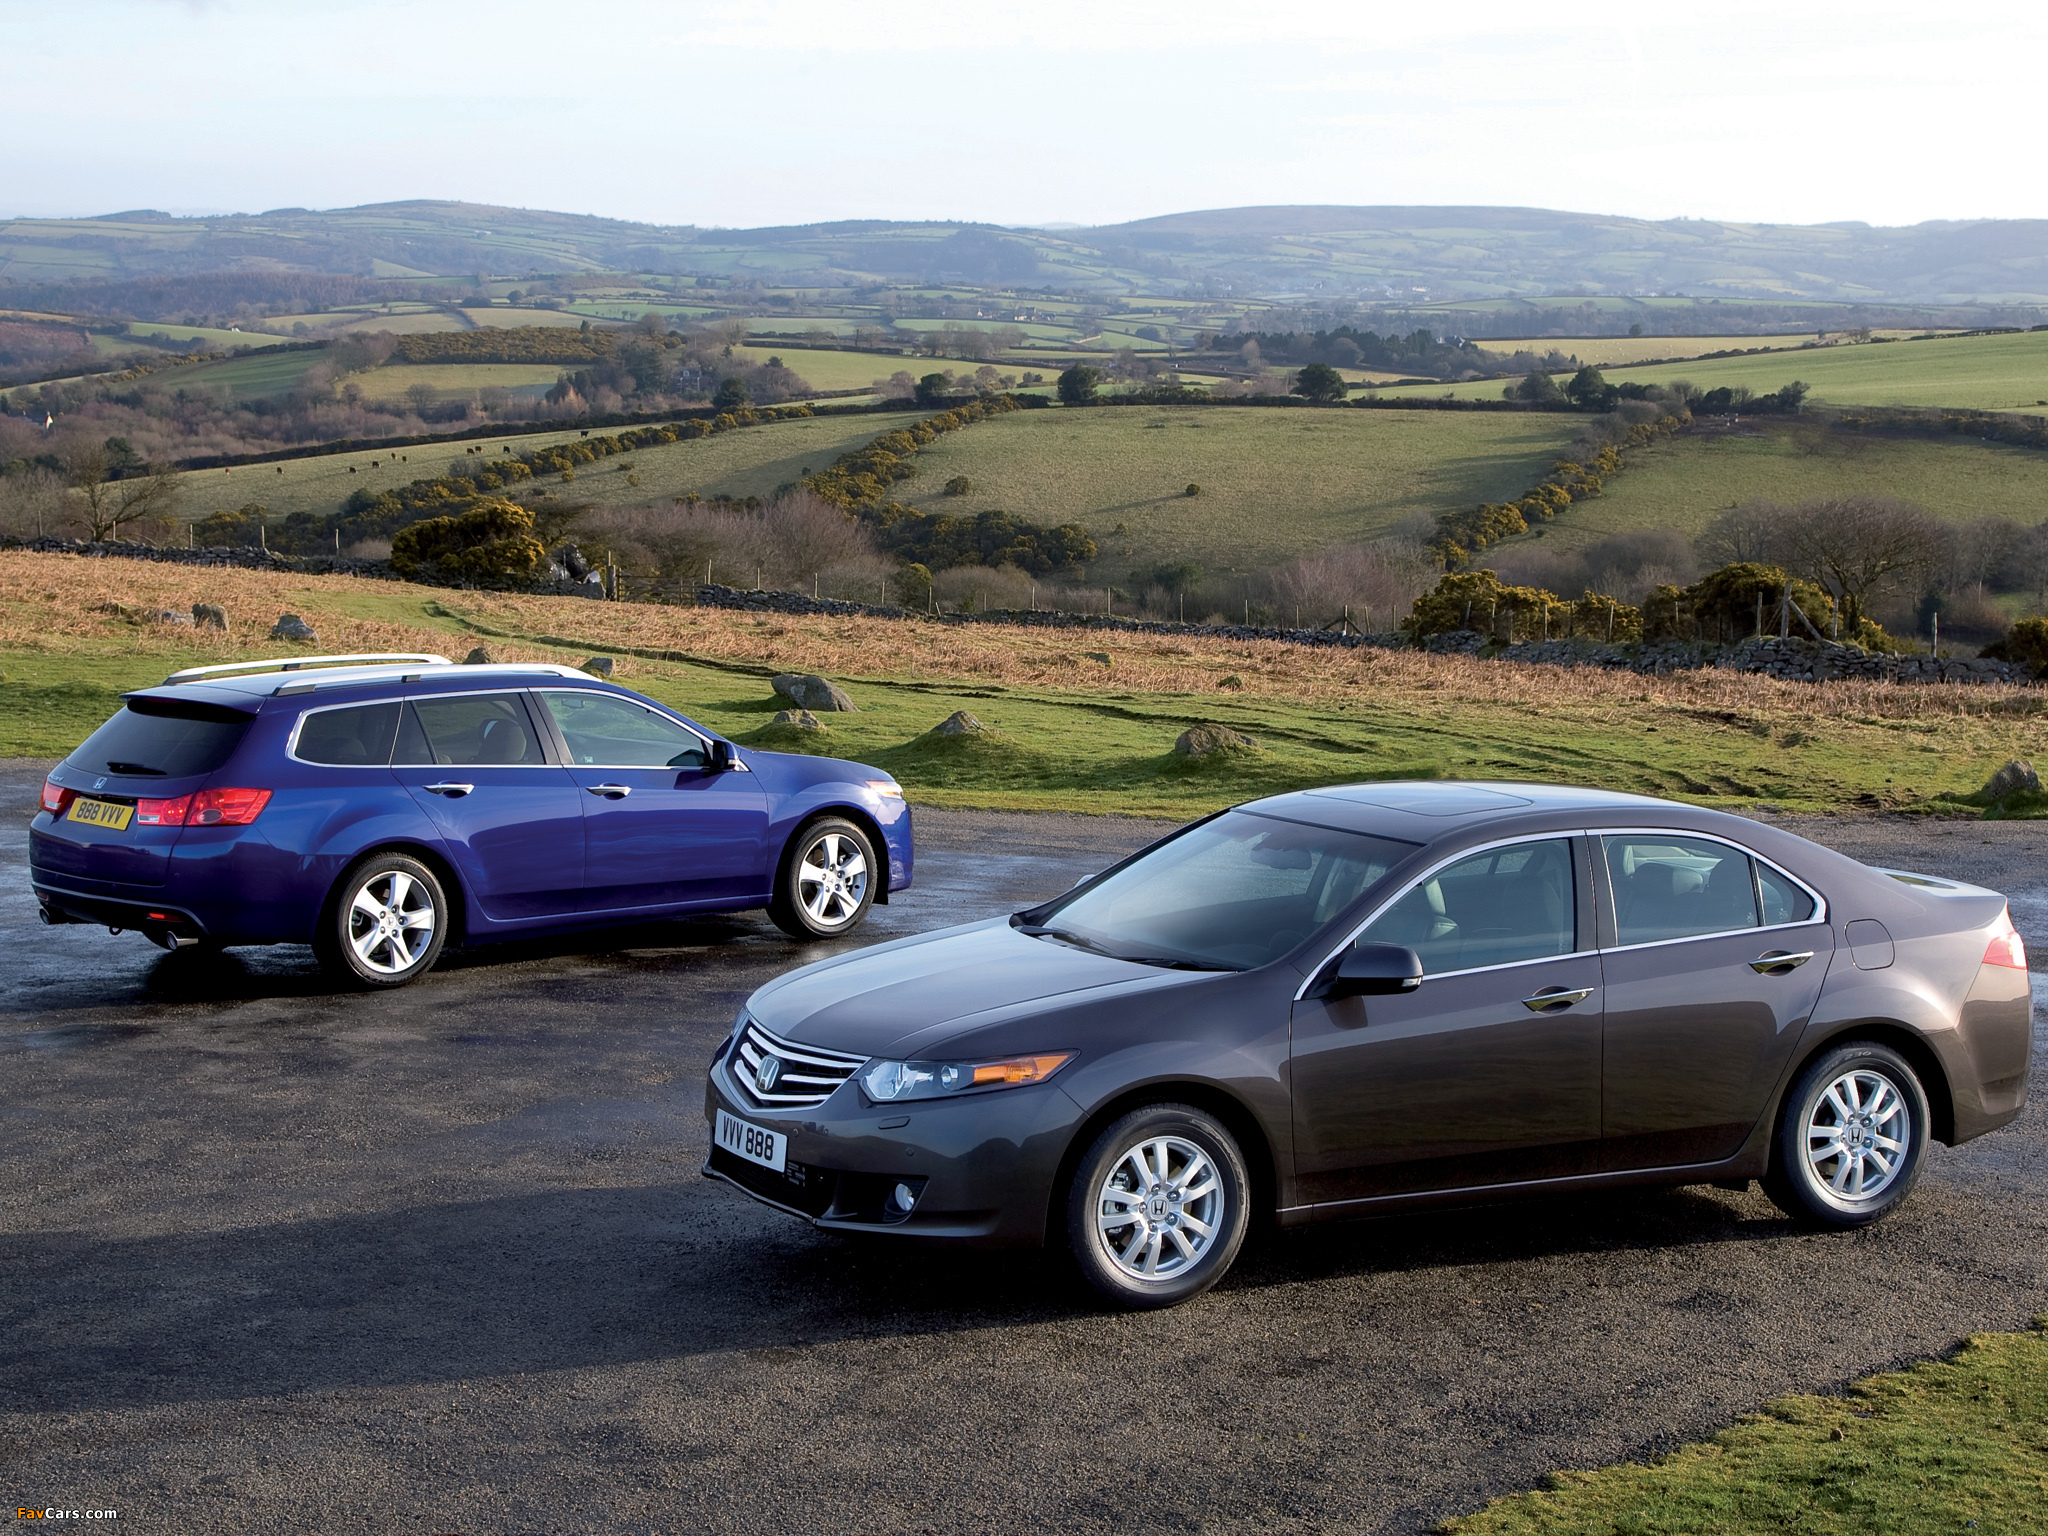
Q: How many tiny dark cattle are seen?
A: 10